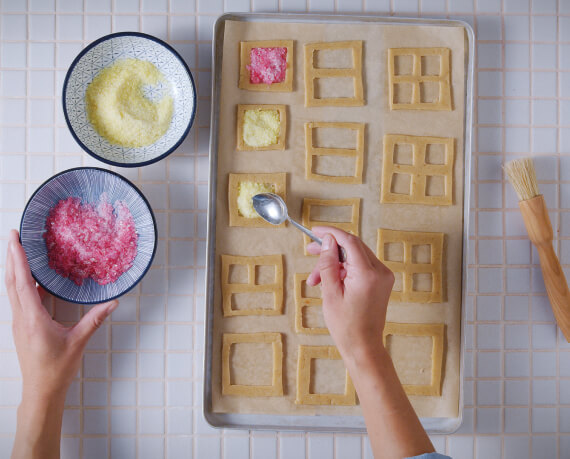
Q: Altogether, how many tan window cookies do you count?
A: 14